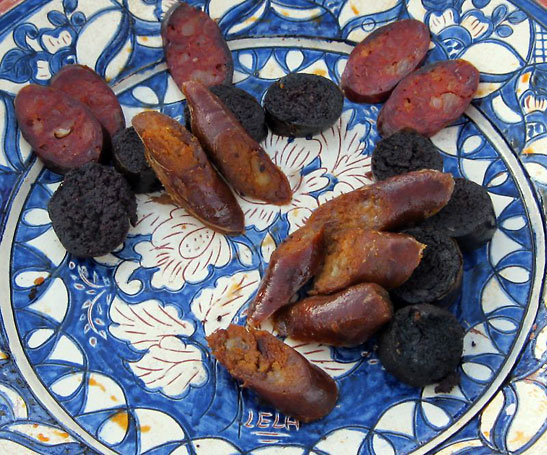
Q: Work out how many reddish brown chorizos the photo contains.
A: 7